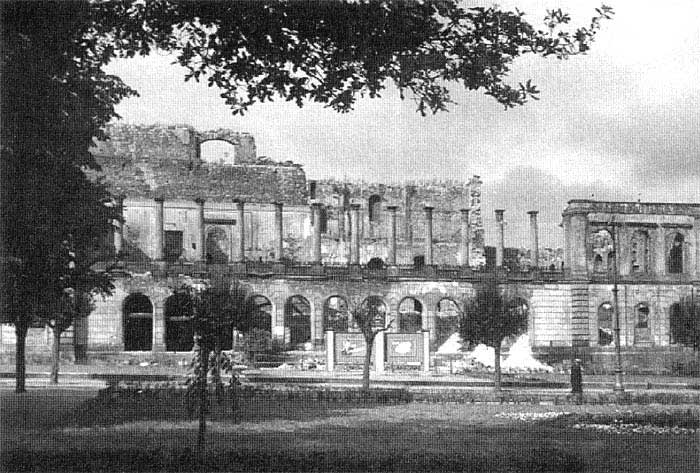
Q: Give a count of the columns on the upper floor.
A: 12